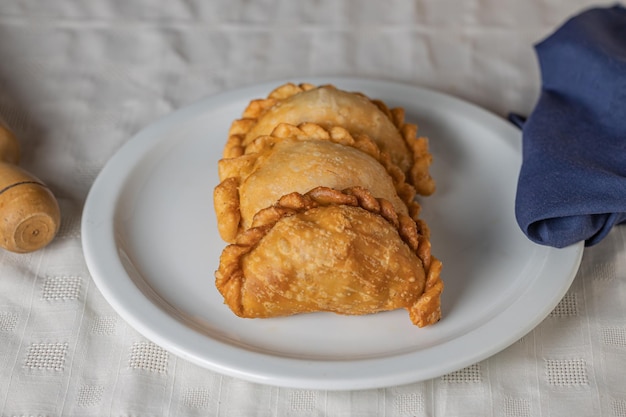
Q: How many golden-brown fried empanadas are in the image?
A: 3